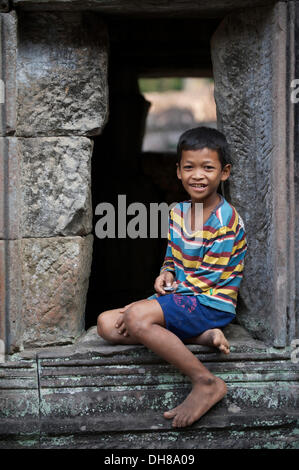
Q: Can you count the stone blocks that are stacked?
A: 3